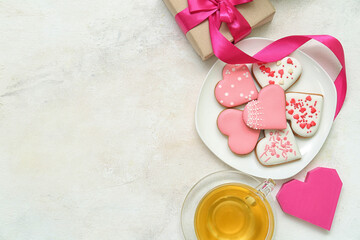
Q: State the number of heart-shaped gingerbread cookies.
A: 6